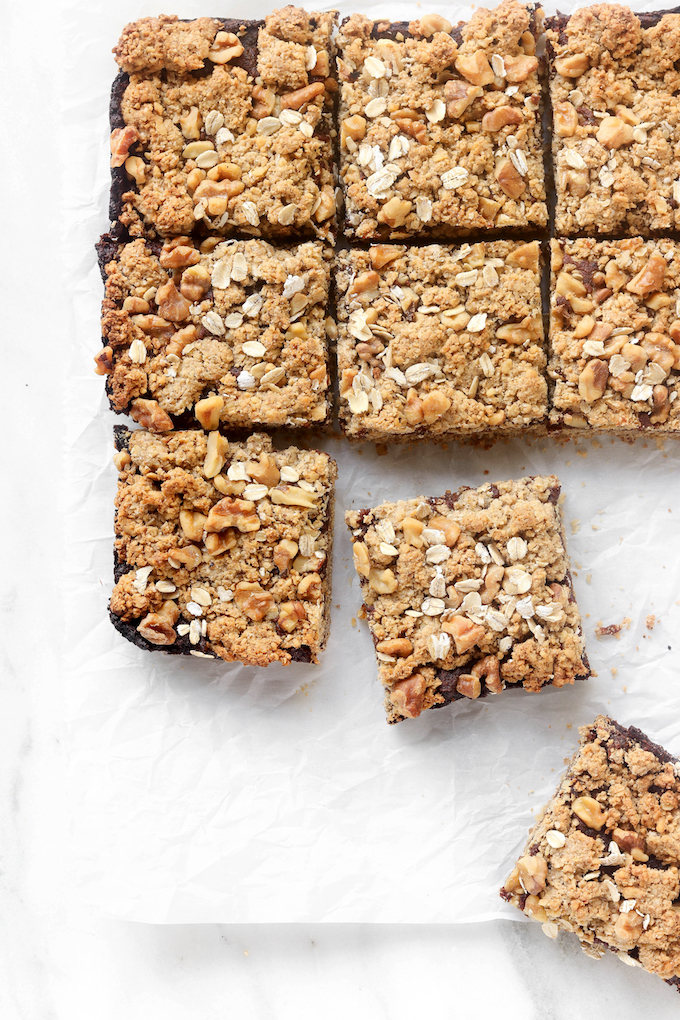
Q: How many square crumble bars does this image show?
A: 9